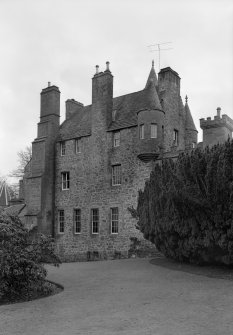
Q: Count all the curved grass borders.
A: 2